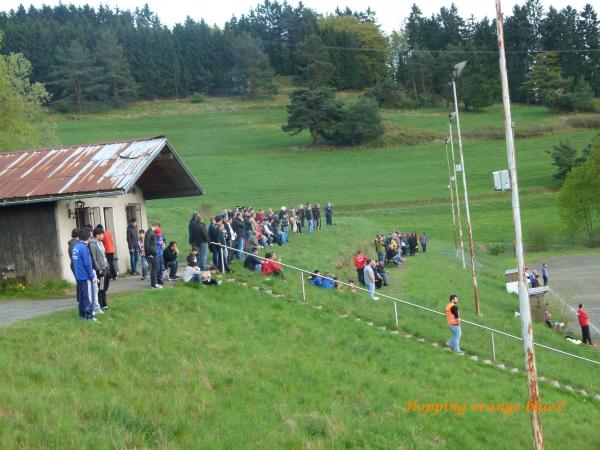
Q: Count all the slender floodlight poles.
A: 4